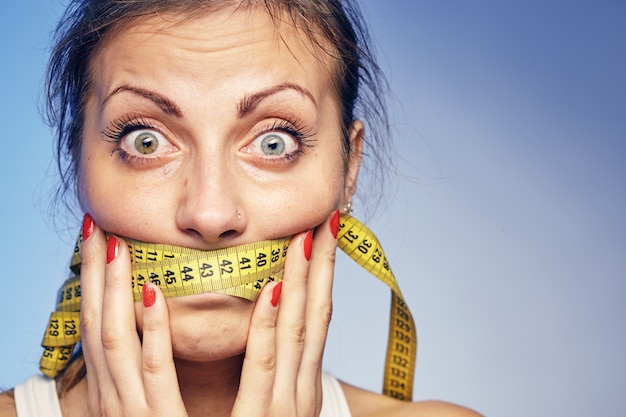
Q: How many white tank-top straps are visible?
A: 2